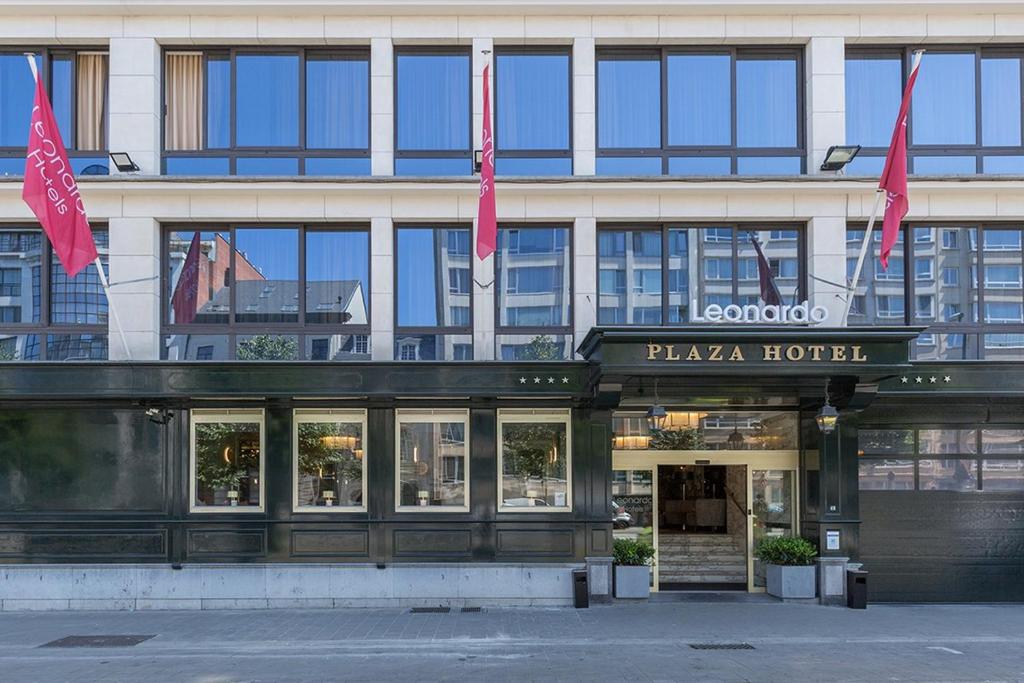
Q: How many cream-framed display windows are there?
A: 4